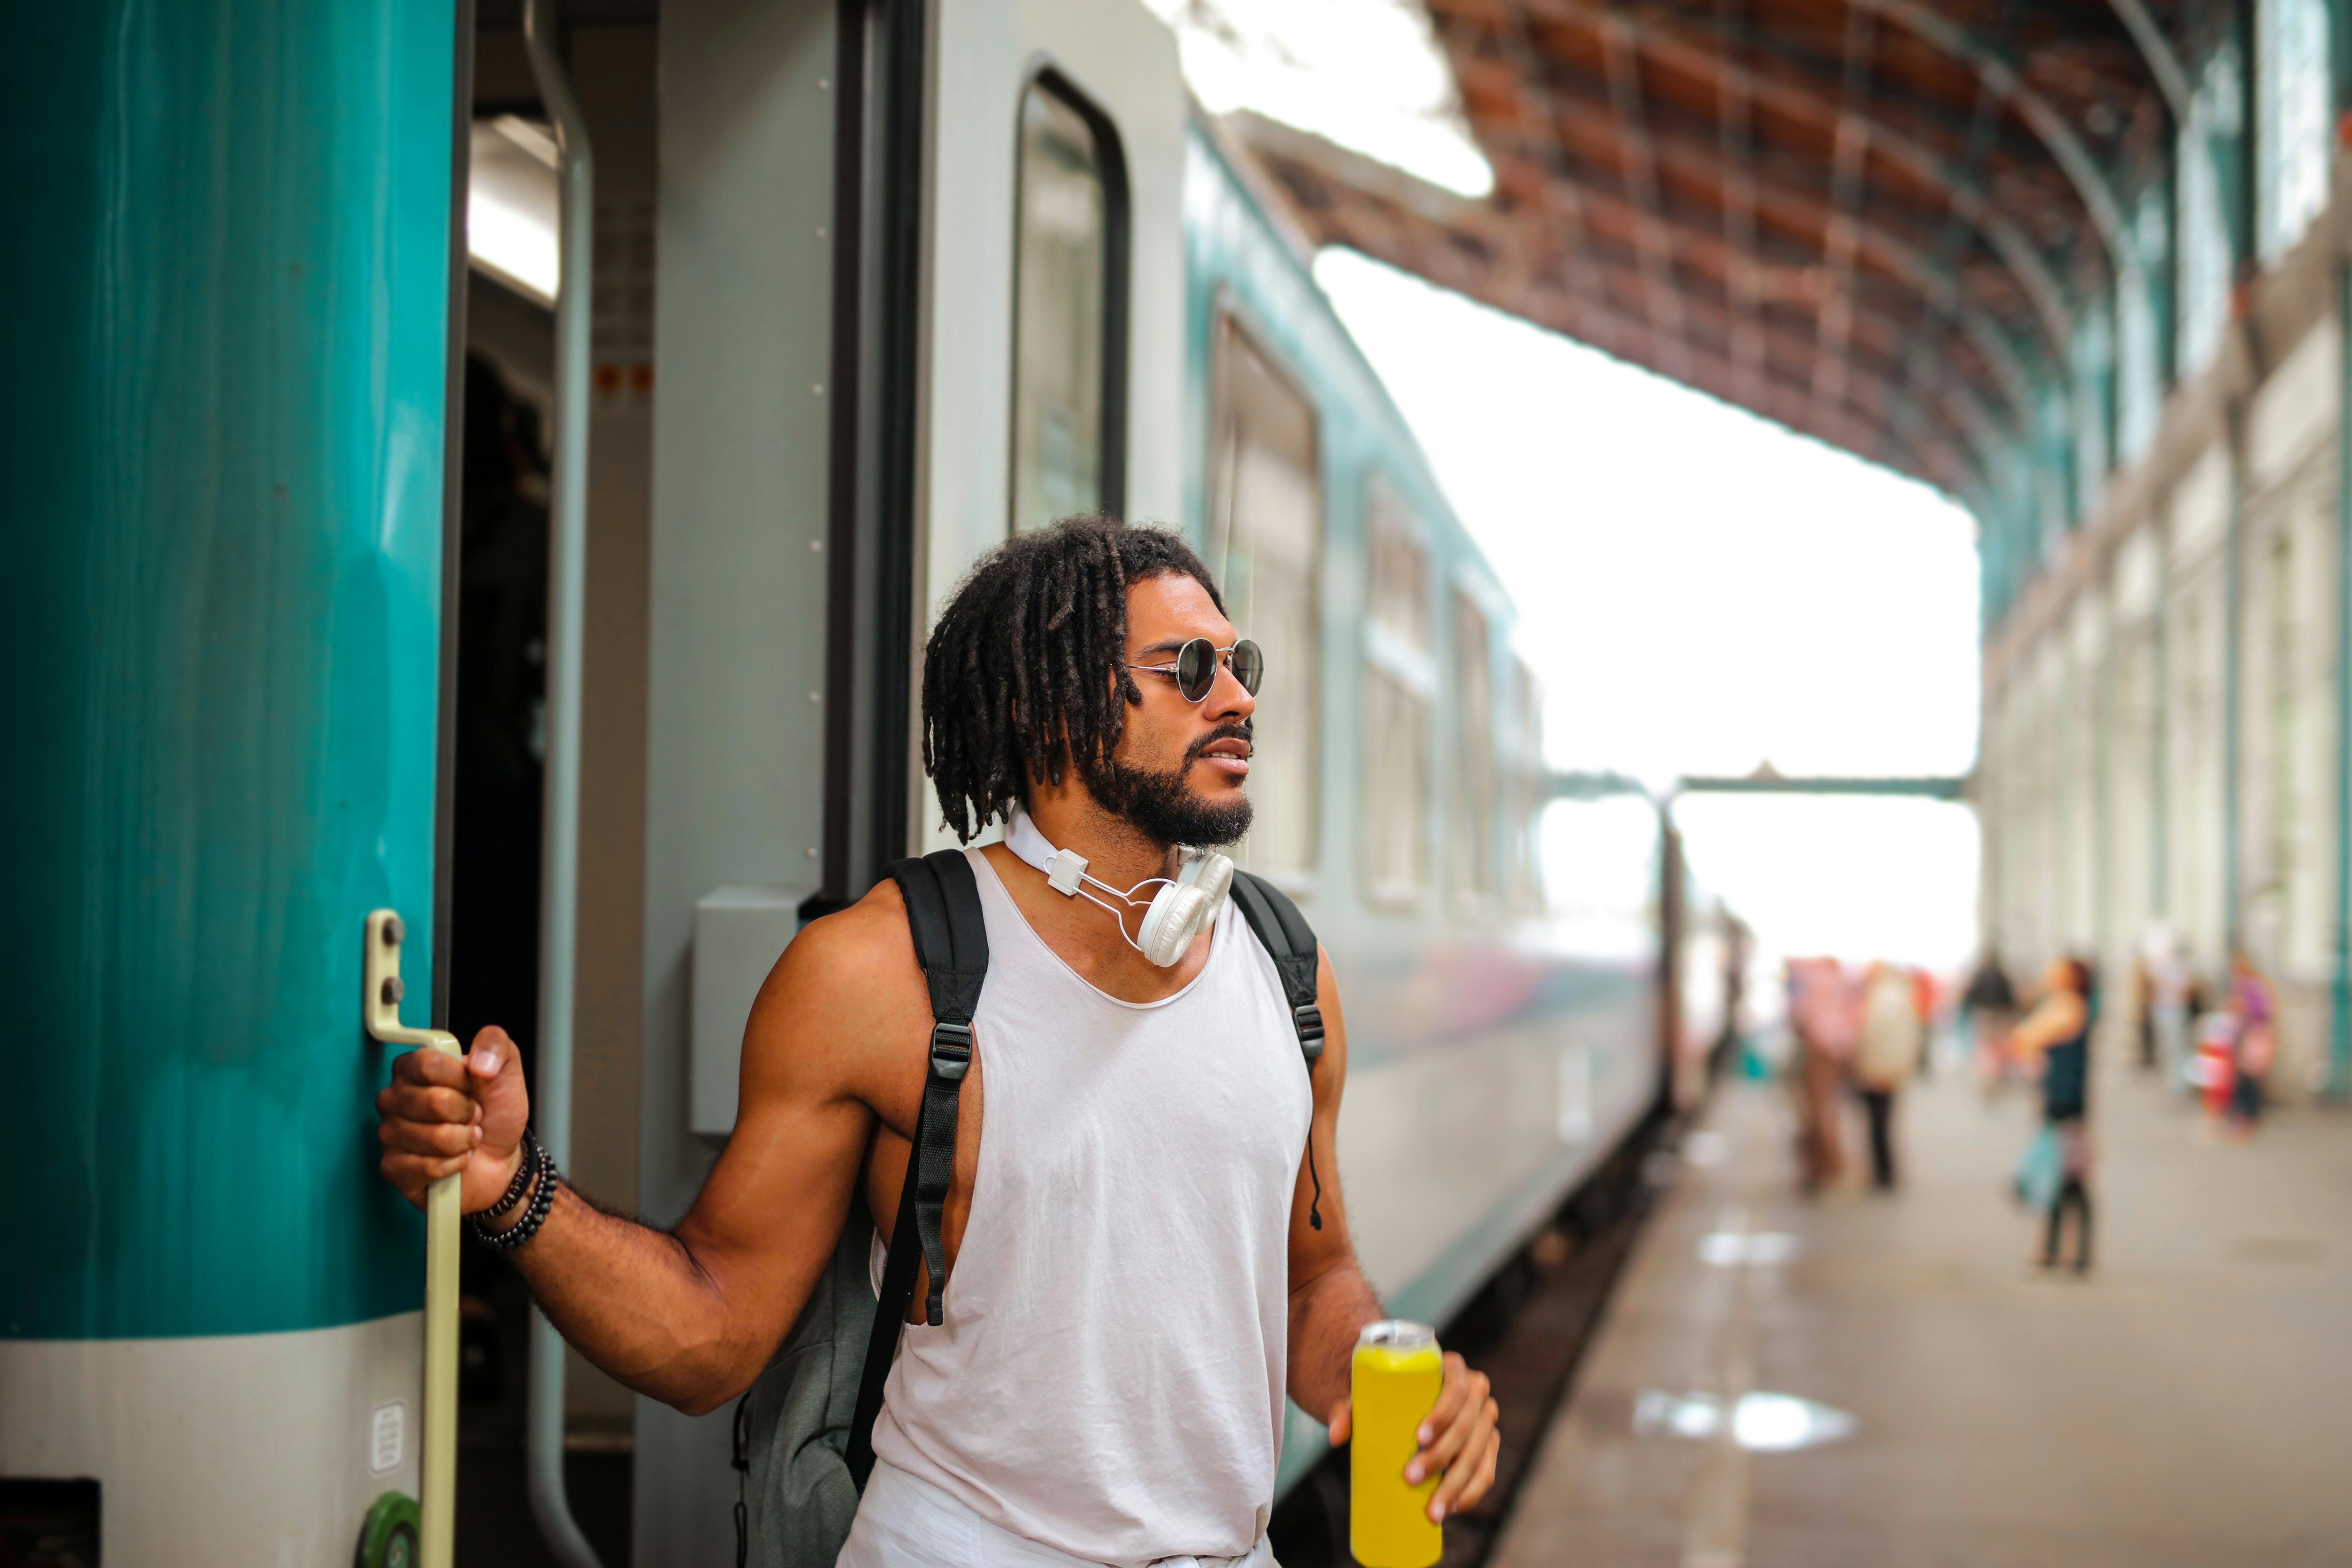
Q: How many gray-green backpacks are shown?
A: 1